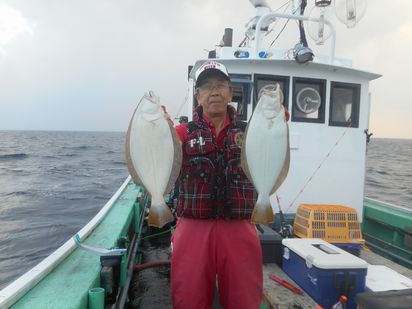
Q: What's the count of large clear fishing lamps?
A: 2